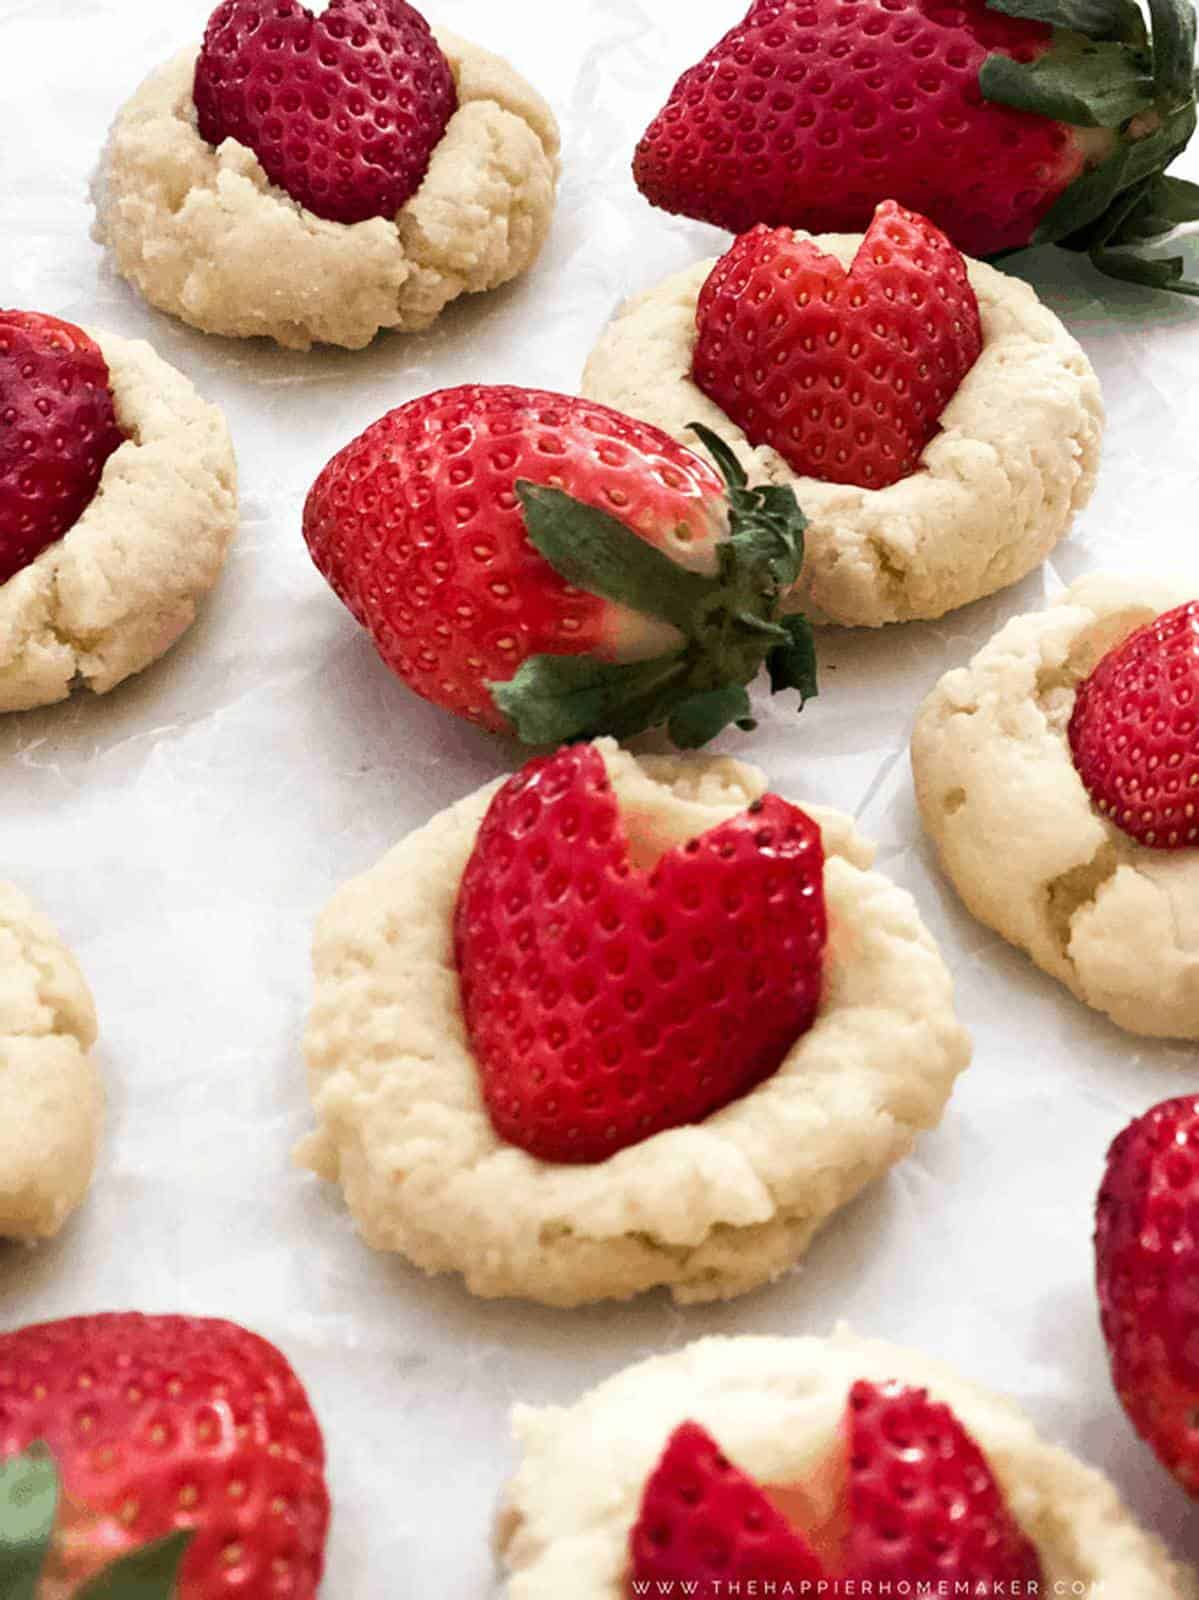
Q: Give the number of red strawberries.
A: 10